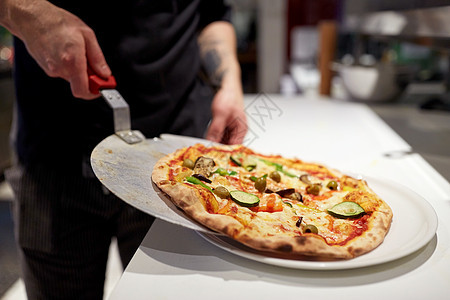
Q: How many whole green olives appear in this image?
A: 7